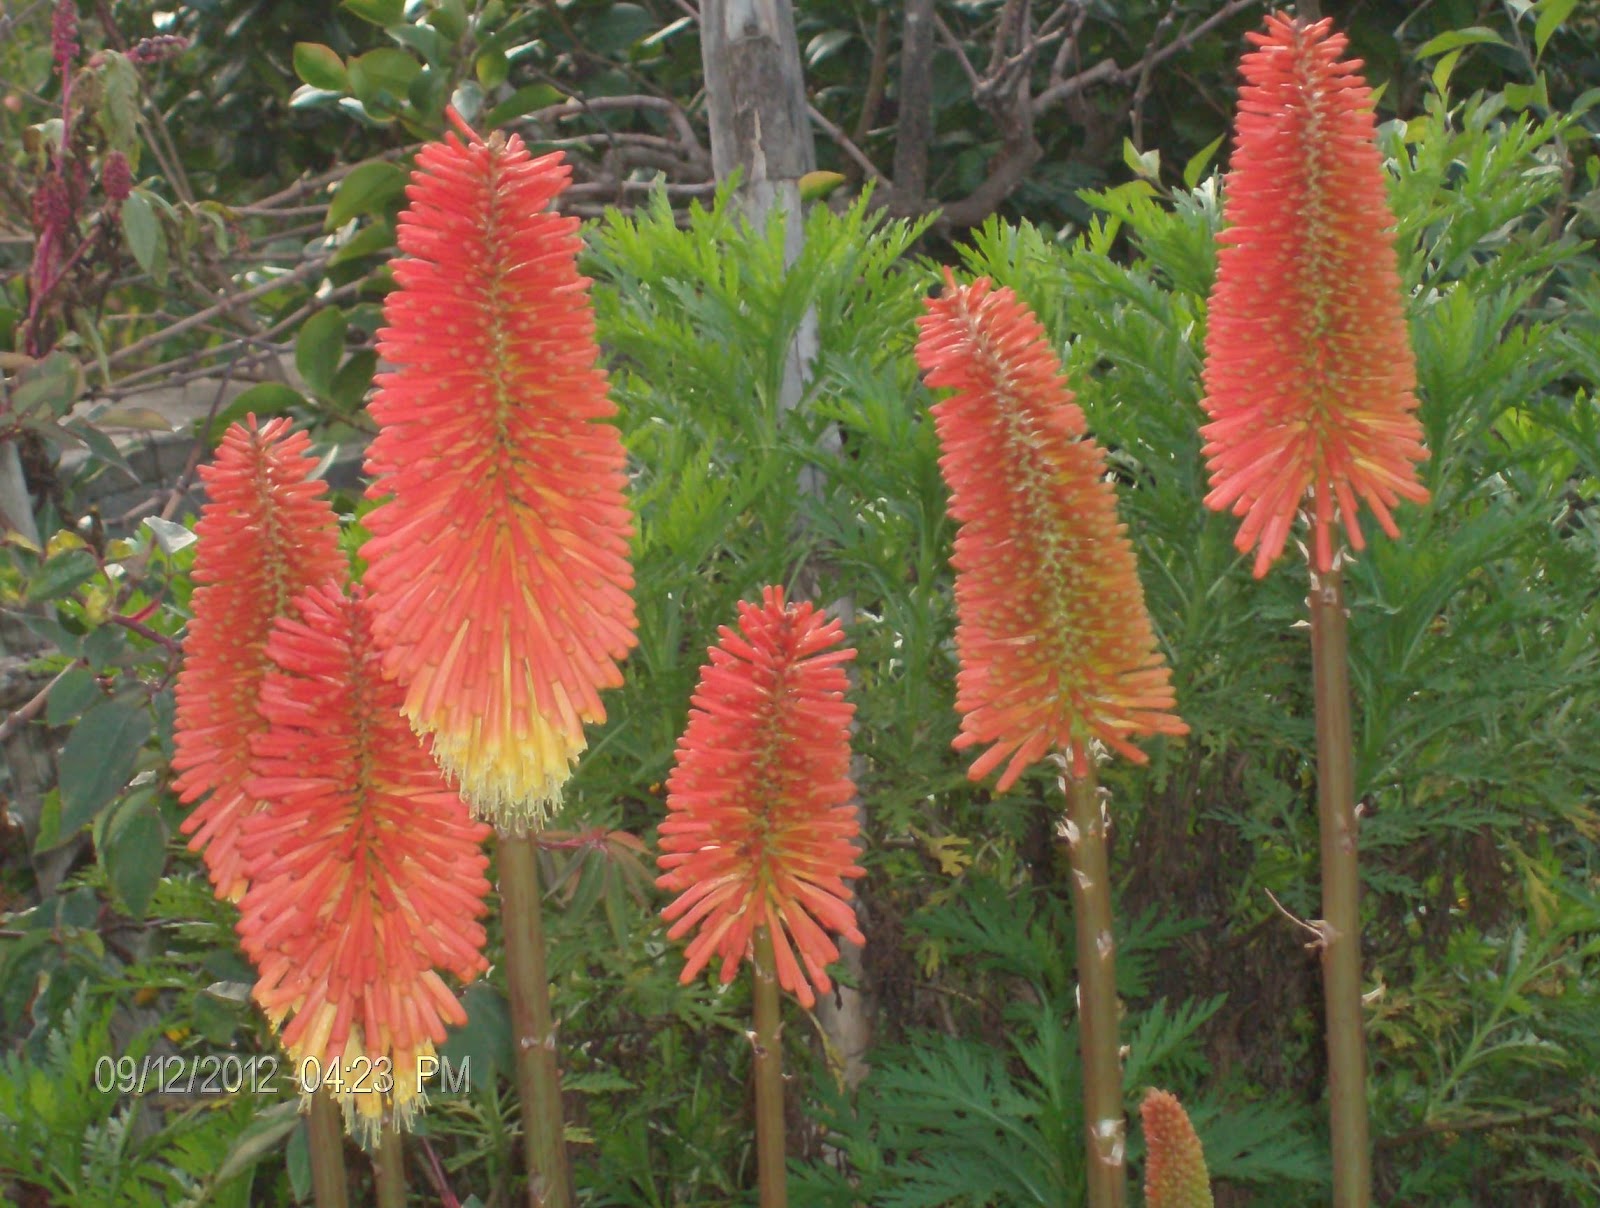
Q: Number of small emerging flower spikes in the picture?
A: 1